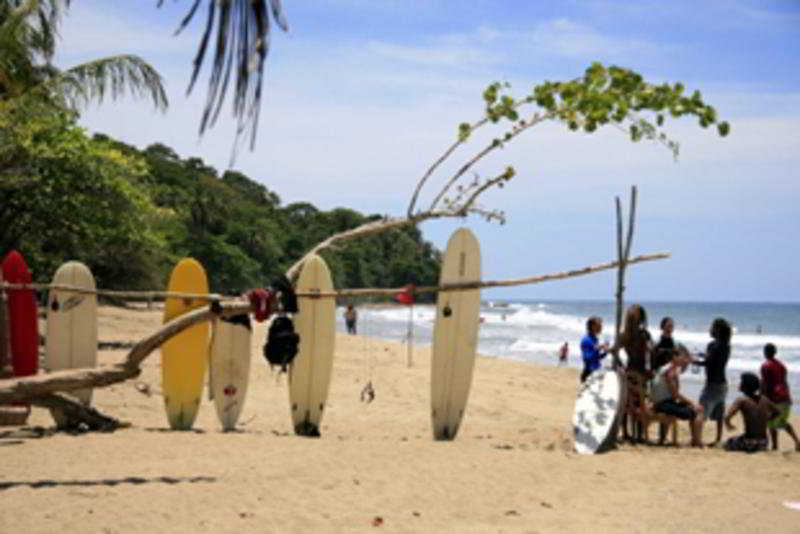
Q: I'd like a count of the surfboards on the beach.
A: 7